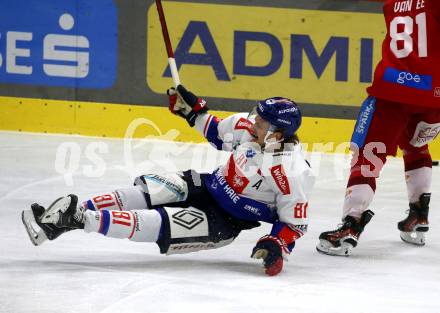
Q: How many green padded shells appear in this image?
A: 0